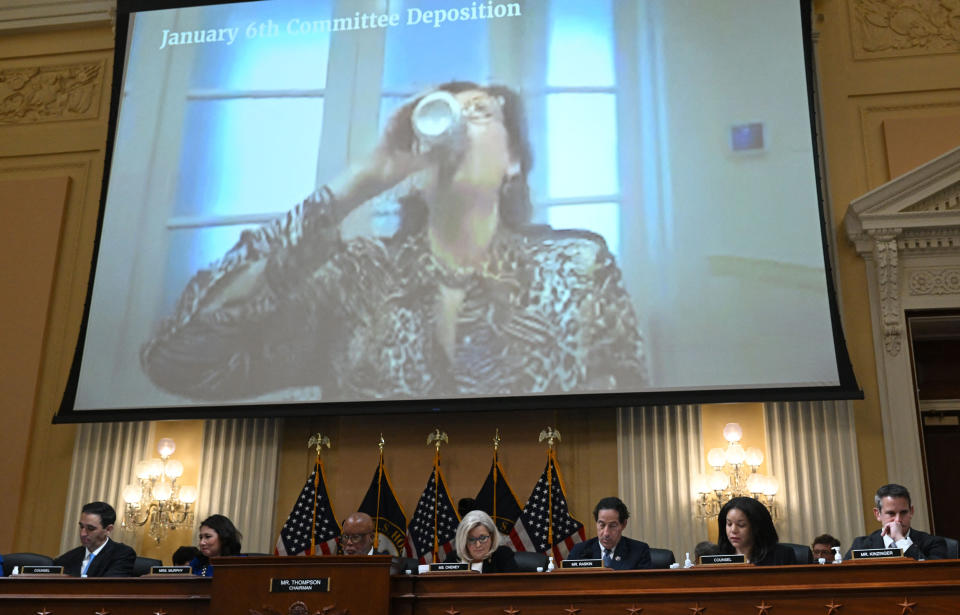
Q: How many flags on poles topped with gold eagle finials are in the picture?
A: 3